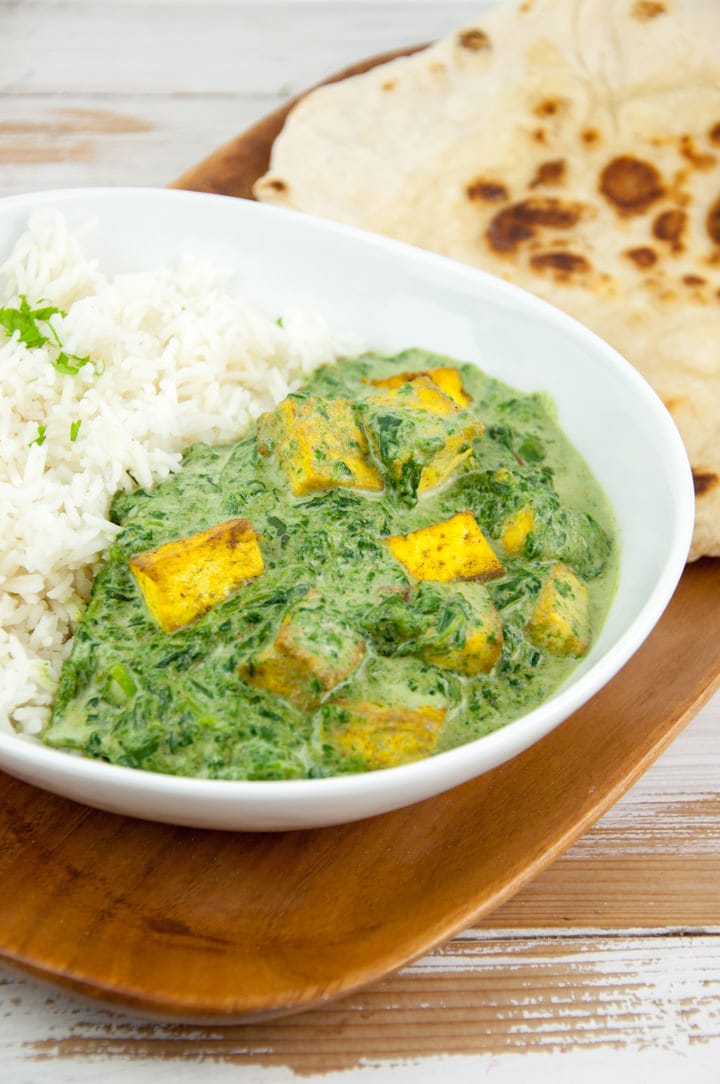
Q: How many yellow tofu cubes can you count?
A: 10